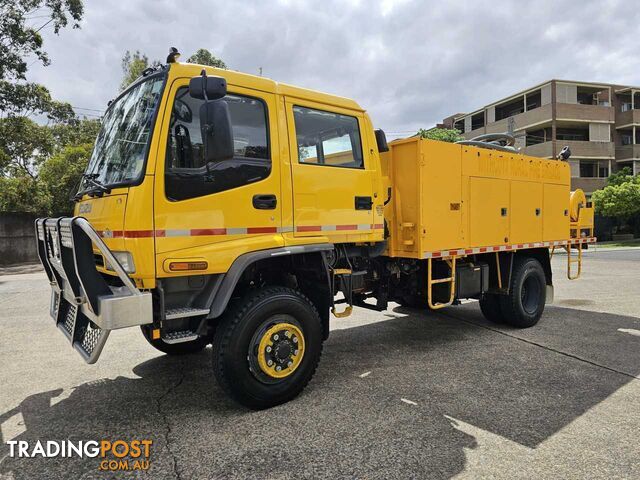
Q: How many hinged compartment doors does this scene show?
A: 3